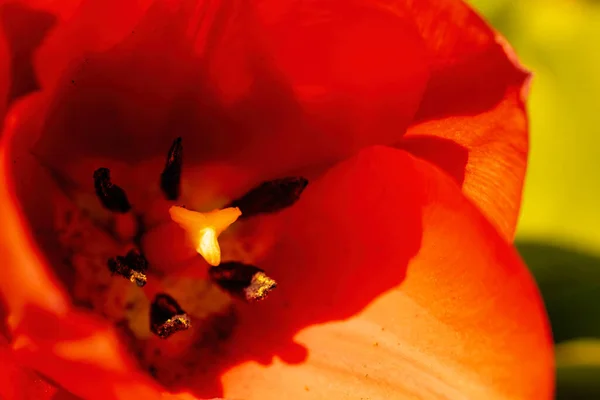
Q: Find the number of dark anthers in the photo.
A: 6